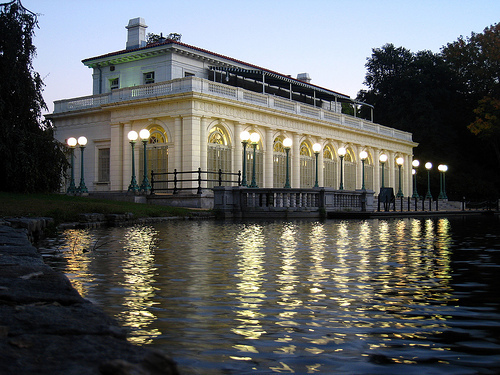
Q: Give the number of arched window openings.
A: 10